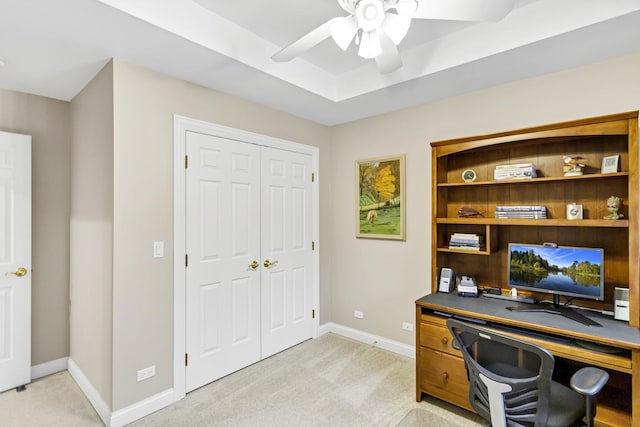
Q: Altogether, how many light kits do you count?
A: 1